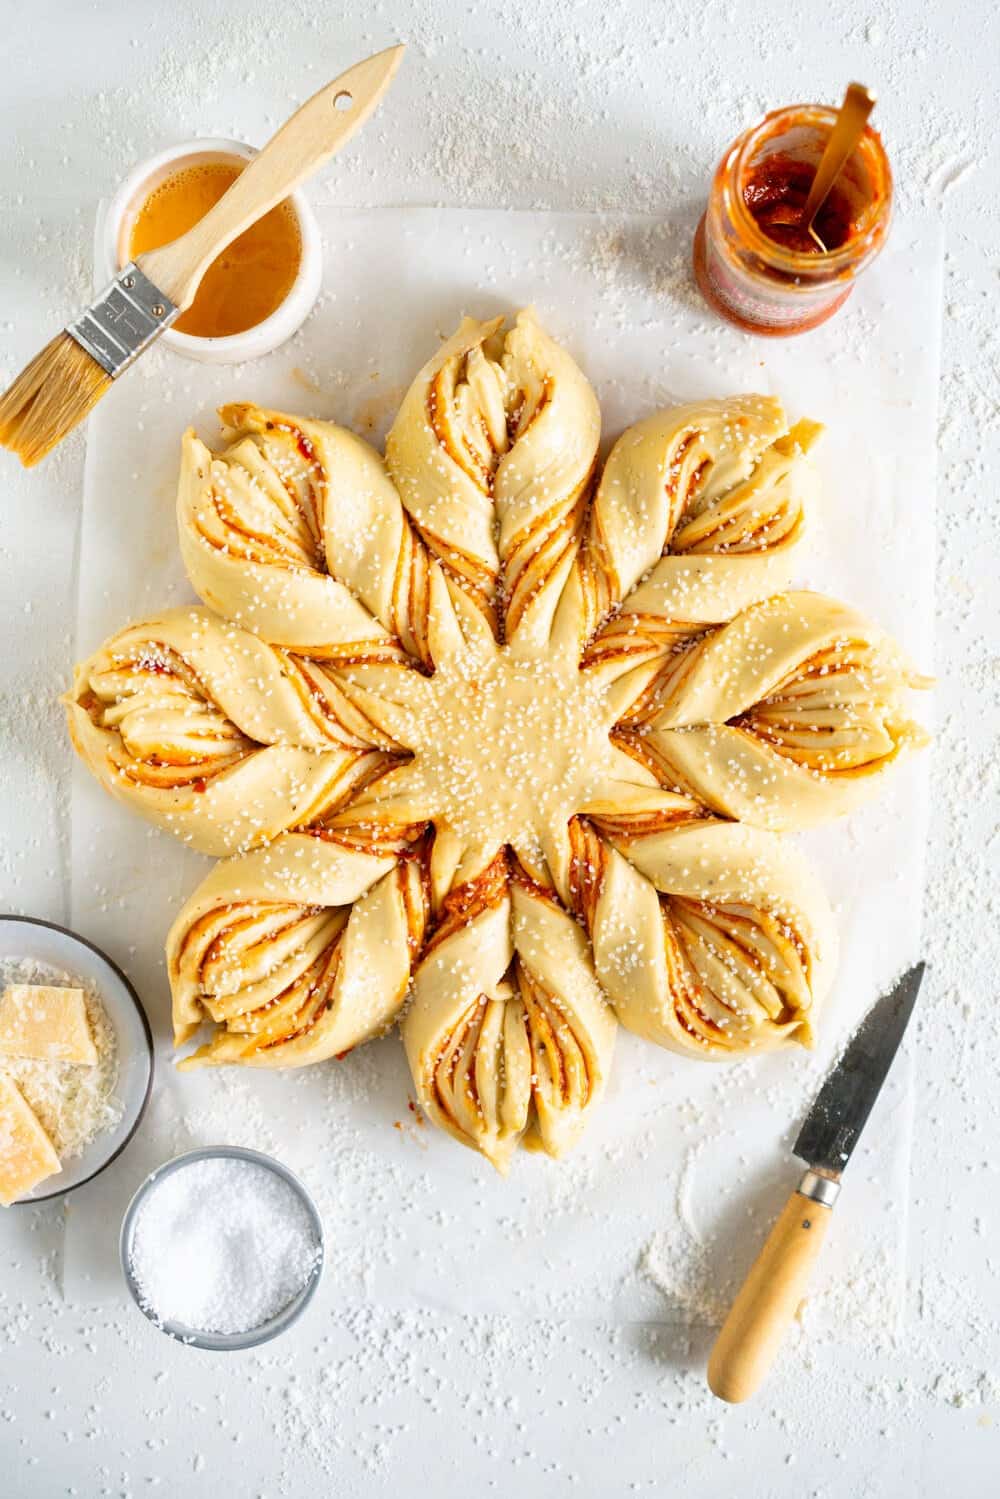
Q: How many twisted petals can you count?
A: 8